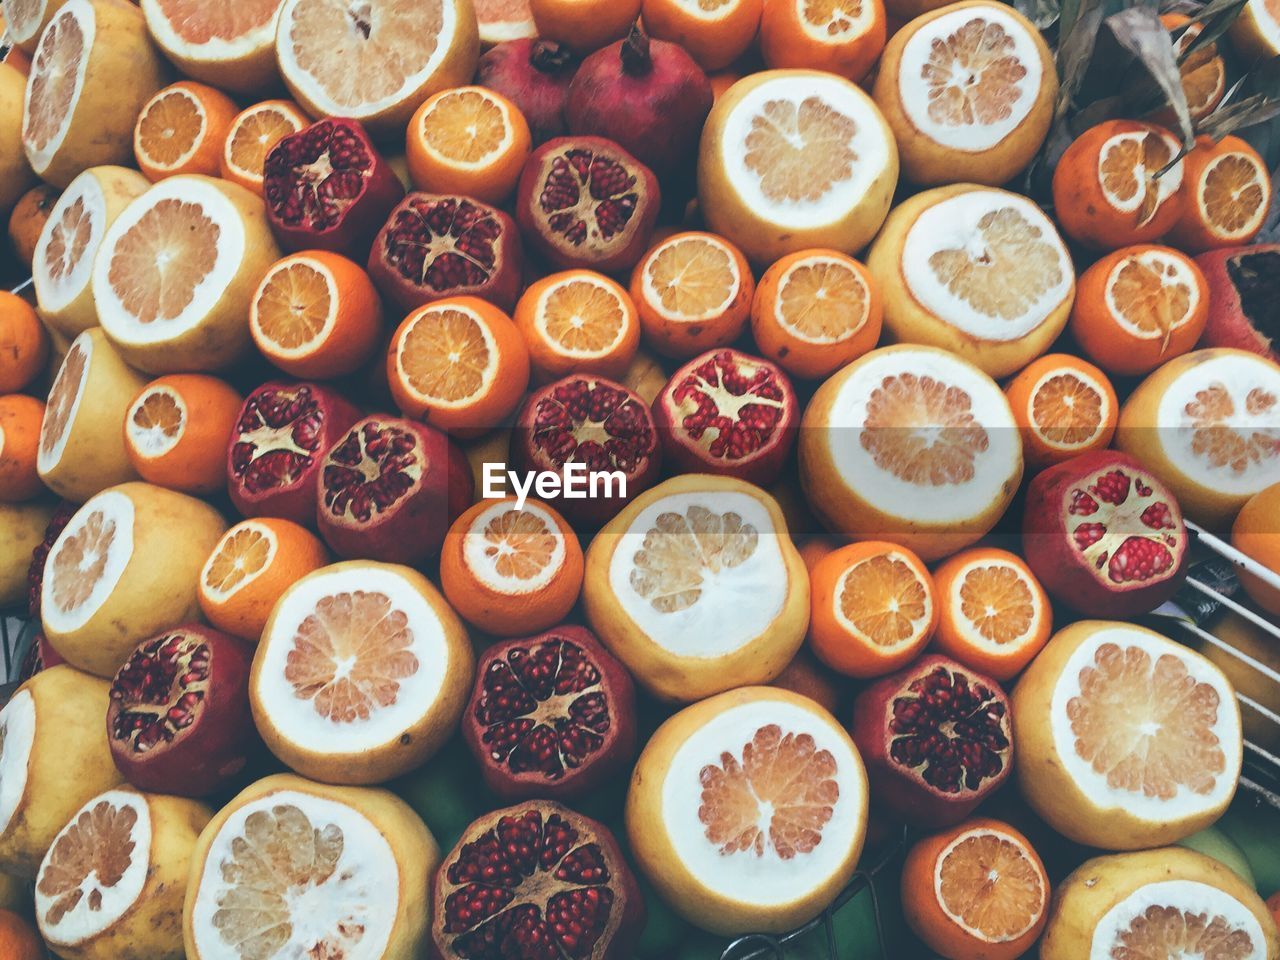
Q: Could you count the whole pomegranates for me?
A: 2